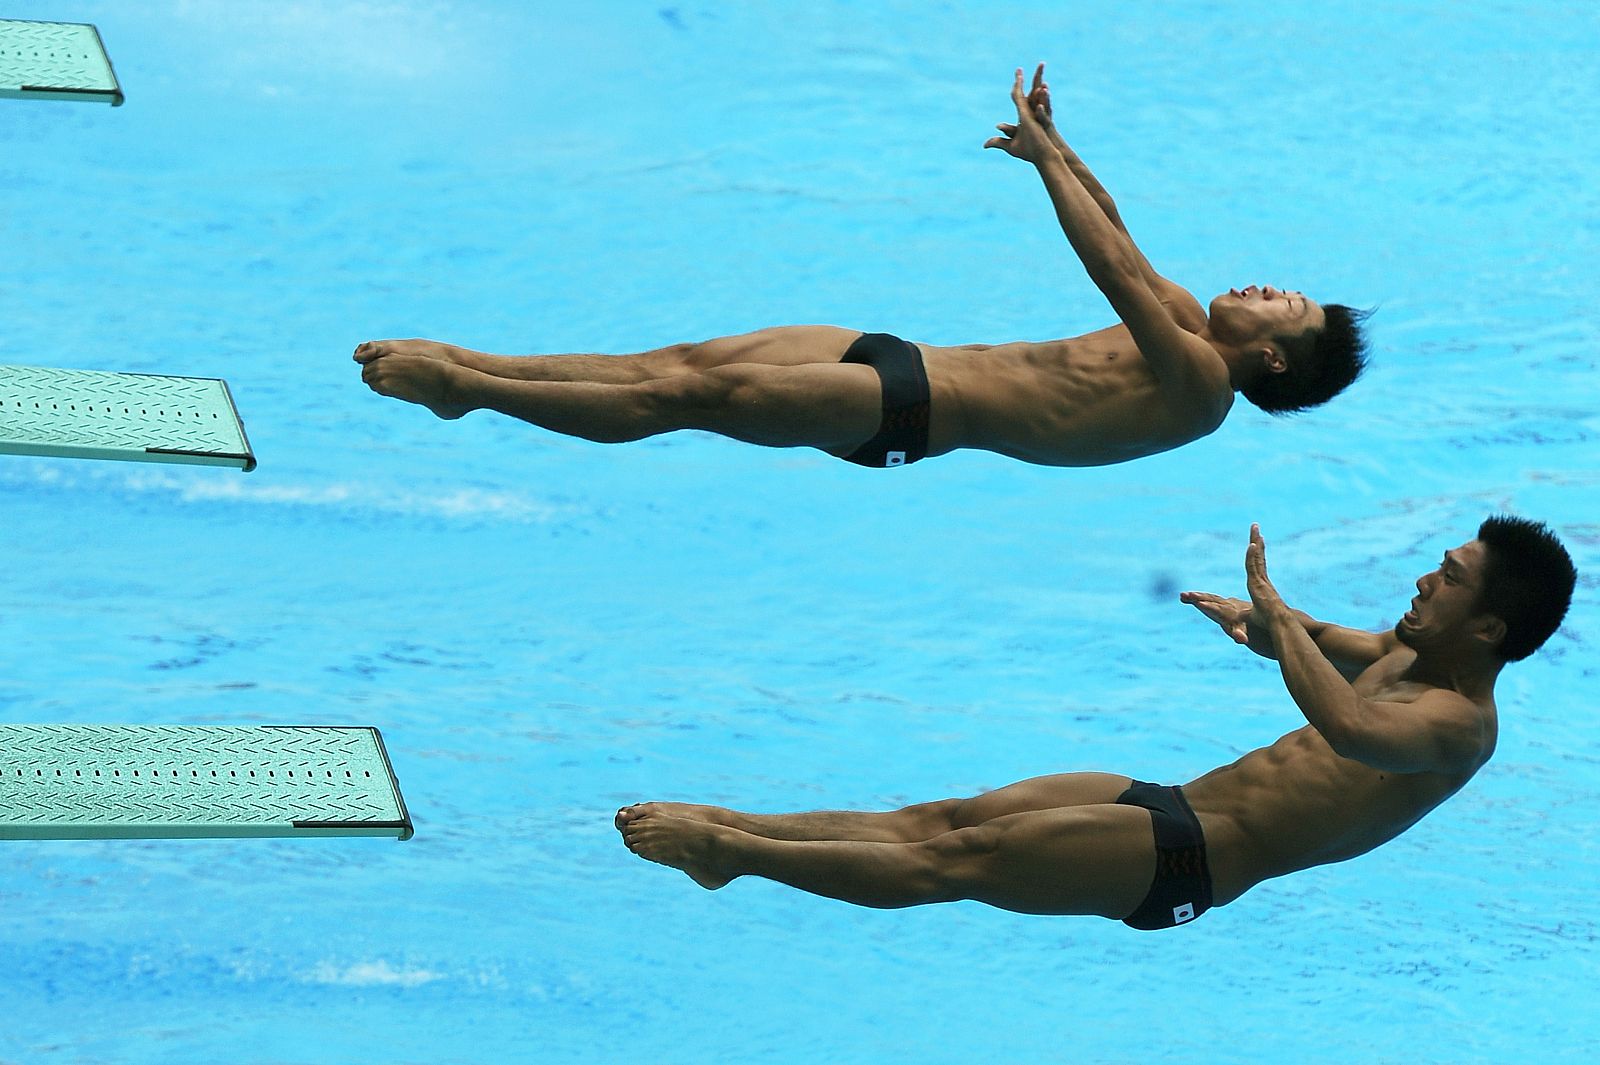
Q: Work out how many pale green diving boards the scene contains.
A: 3